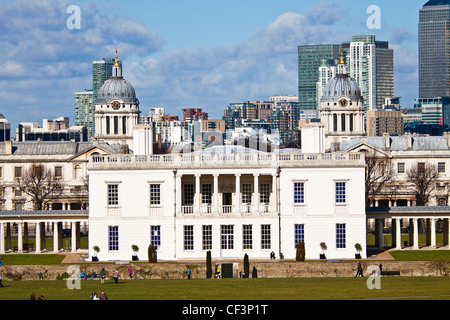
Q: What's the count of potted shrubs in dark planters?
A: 4